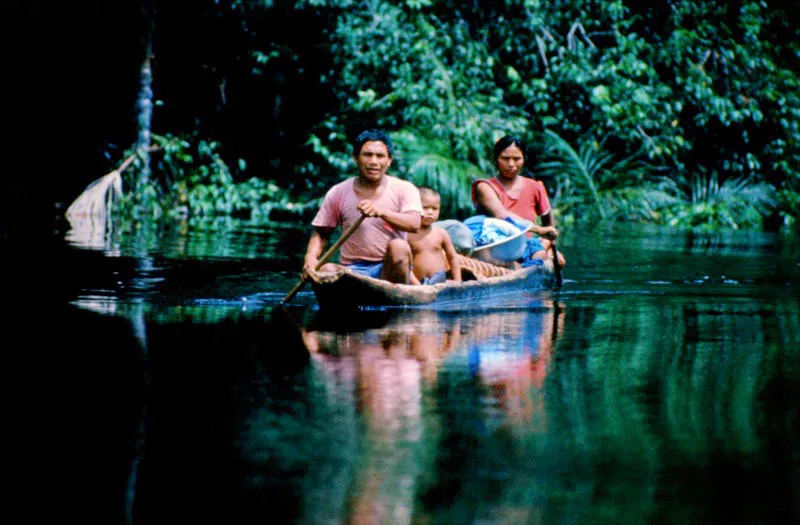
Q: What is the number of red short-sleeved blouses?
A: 1